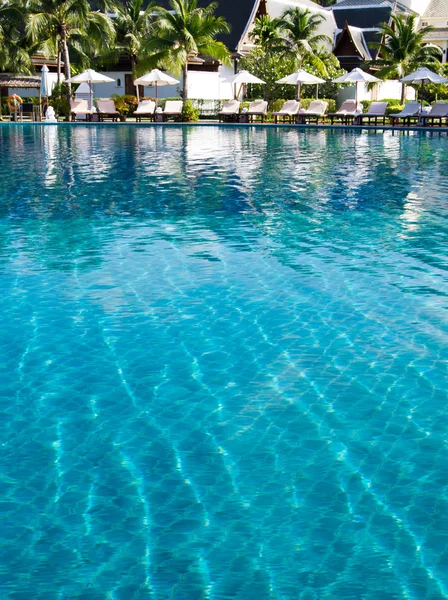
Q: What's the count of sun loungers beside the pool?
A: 12